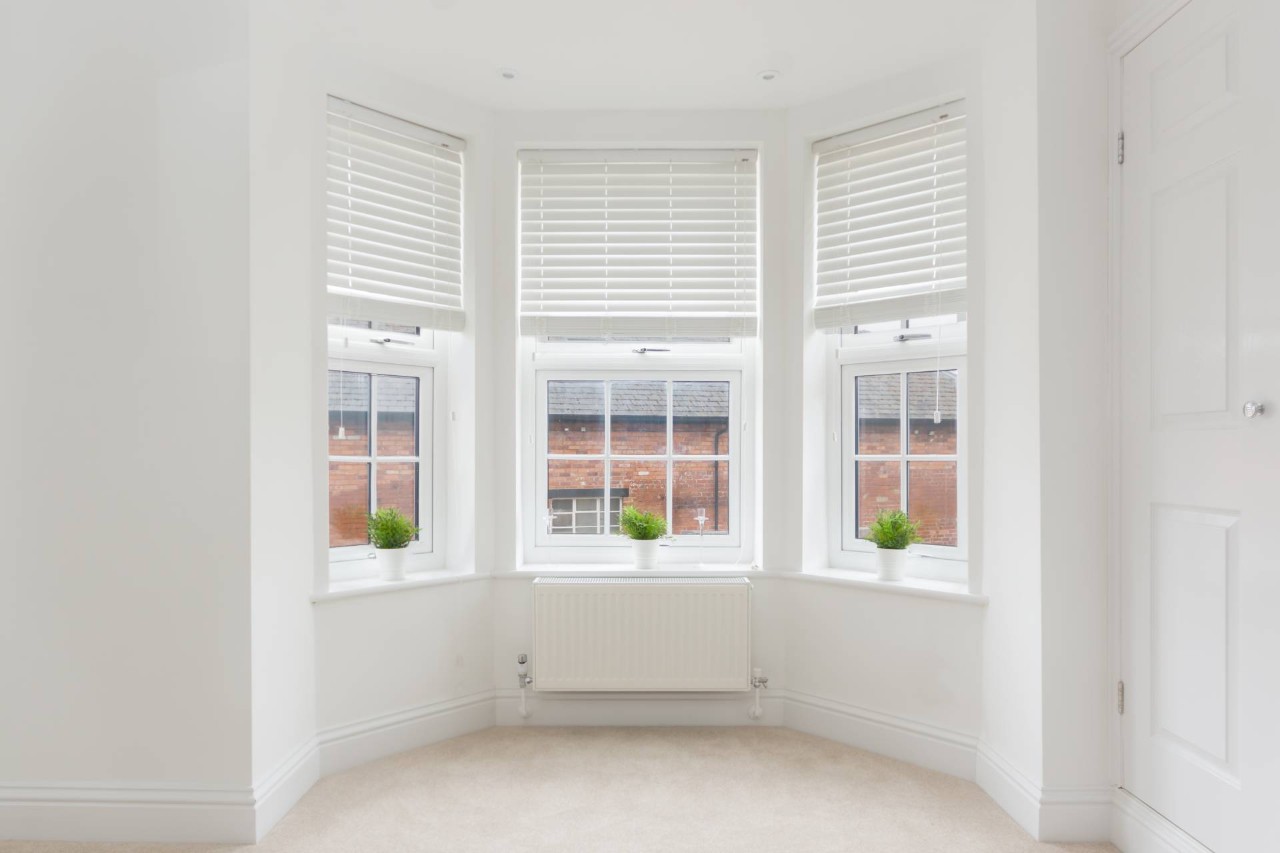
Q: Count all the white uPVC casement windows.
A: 3